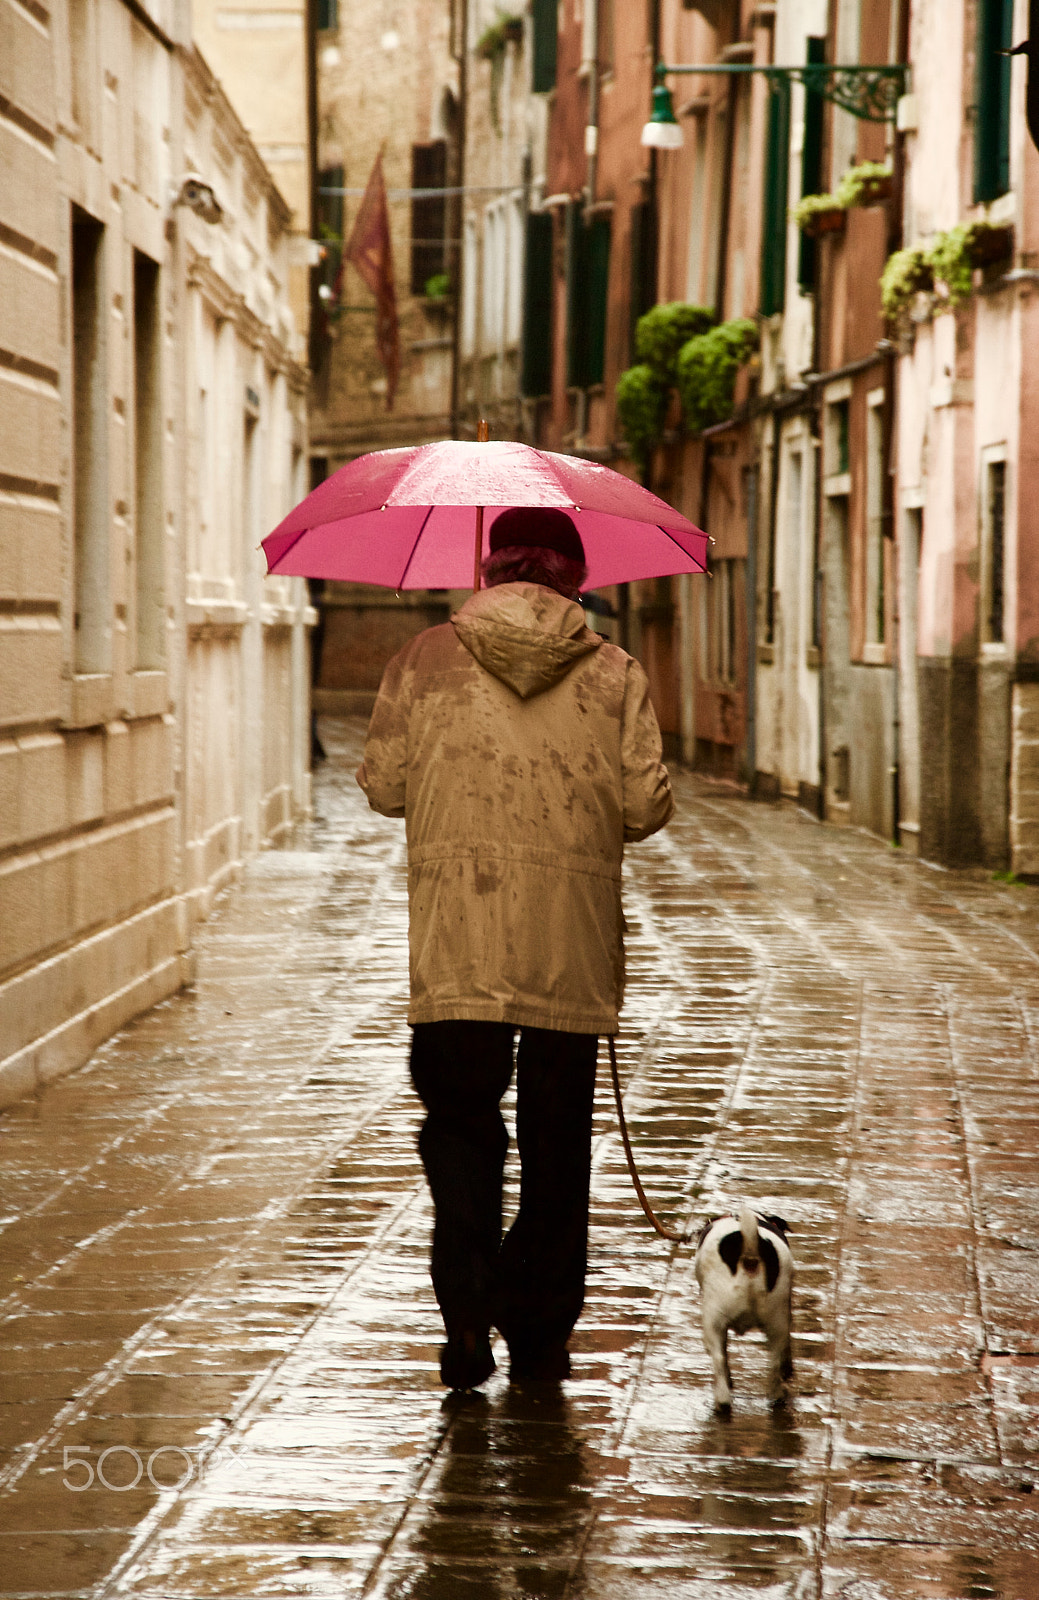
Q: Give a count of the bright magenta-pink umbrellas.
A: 1